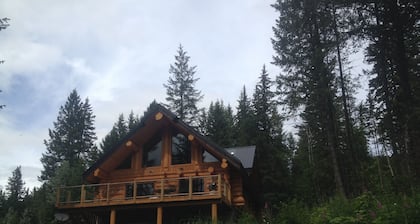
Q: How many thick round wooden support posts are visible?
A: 3